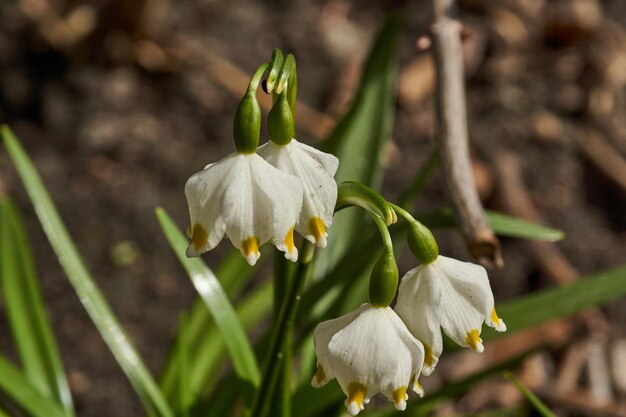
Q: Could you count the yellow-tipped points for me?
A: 11